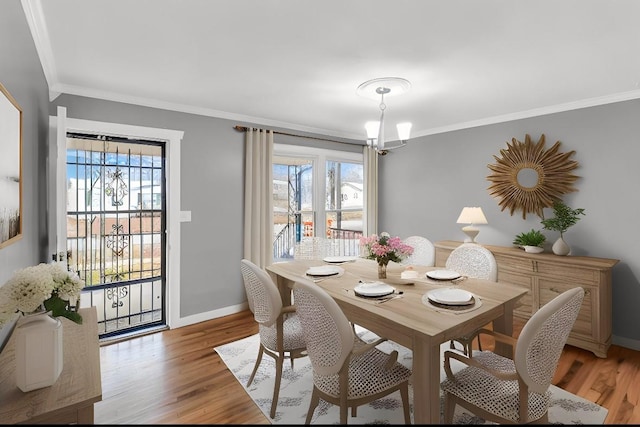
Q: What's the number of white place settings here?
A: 5